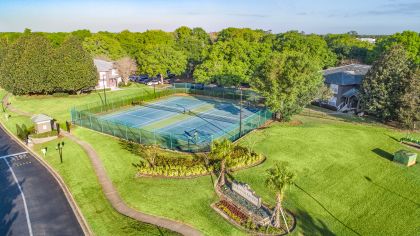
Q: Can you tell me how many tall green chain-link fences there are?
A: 1